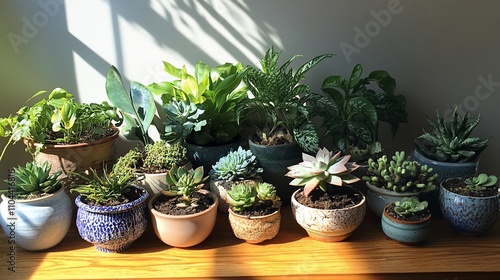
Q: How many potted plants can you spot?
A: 15